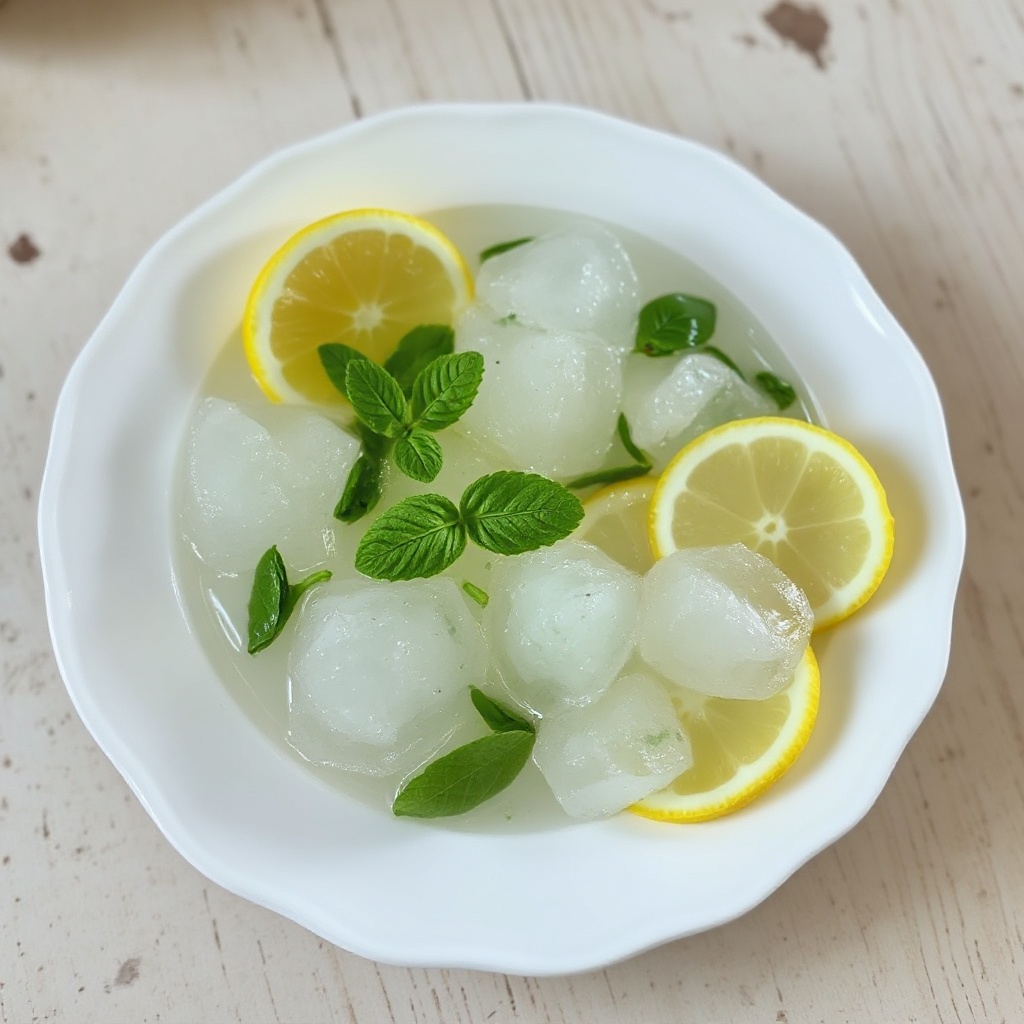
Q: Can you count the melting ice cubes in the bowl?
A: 8